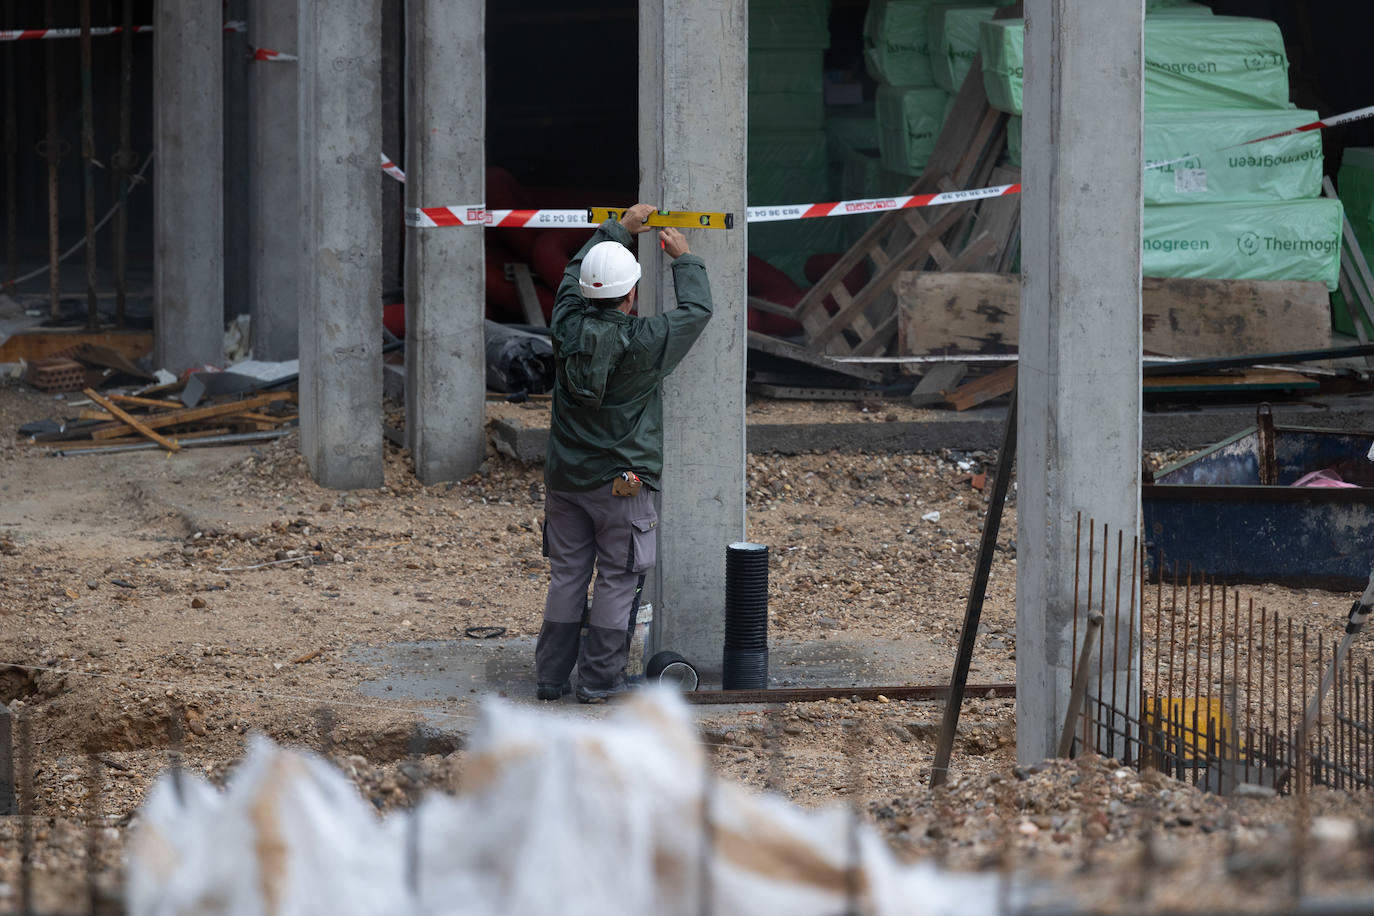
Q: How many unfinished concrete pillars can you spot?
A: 6